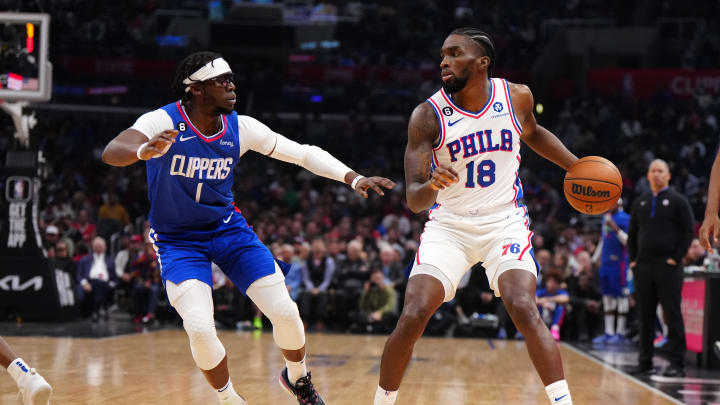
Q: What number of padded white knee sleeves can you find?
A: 2